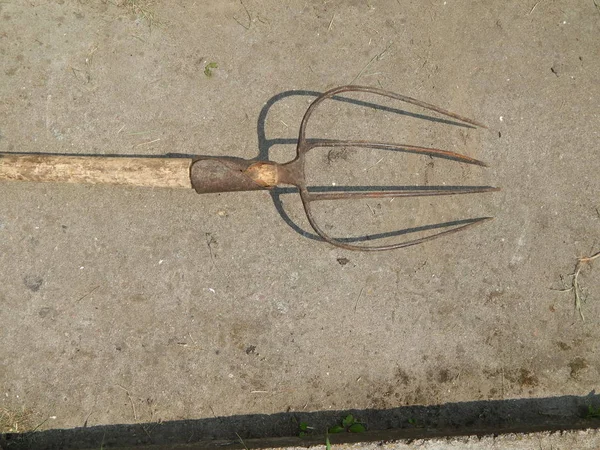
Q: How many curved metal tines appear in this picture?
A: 4